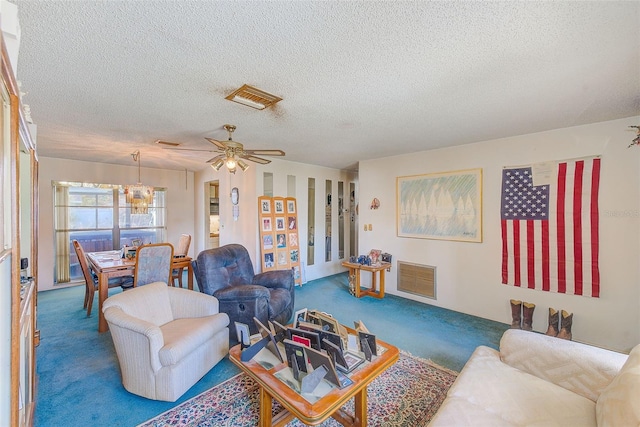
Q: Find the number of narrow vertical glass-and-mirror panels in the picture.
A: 6